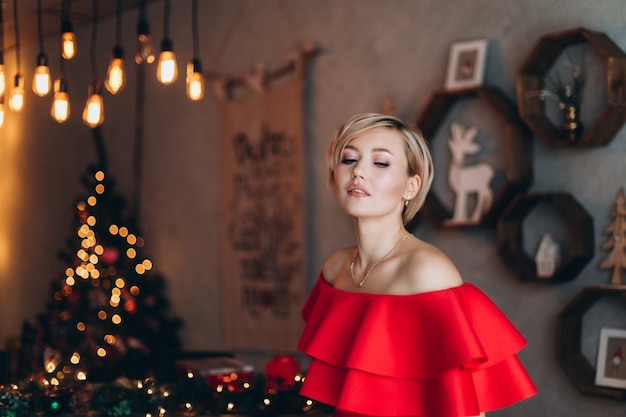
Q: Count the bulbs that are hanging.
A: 11